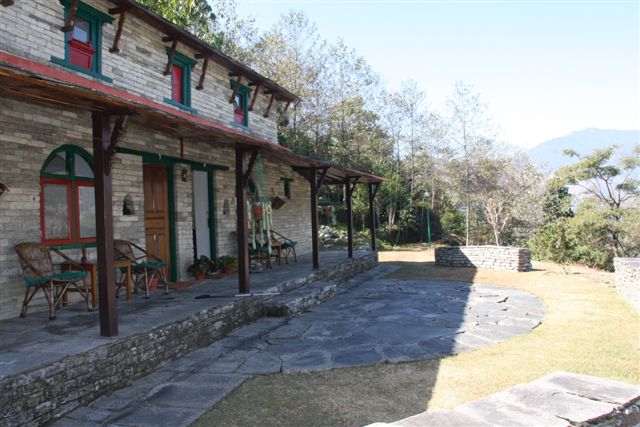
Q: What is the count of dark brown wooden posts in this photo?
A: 5